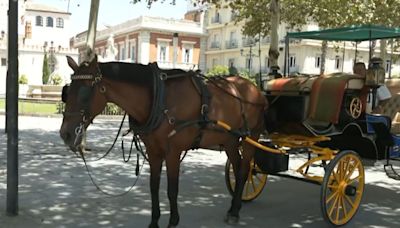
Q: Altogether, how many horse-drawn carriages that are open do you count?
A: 1